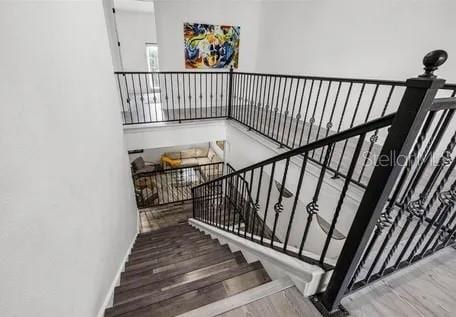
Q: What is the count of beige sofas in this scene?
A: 1